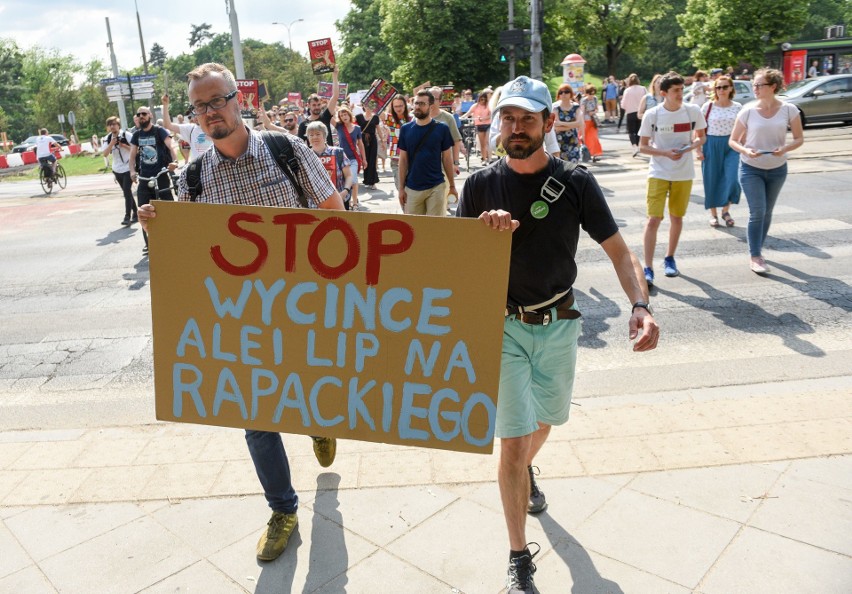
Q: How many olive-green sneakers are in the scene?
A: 2